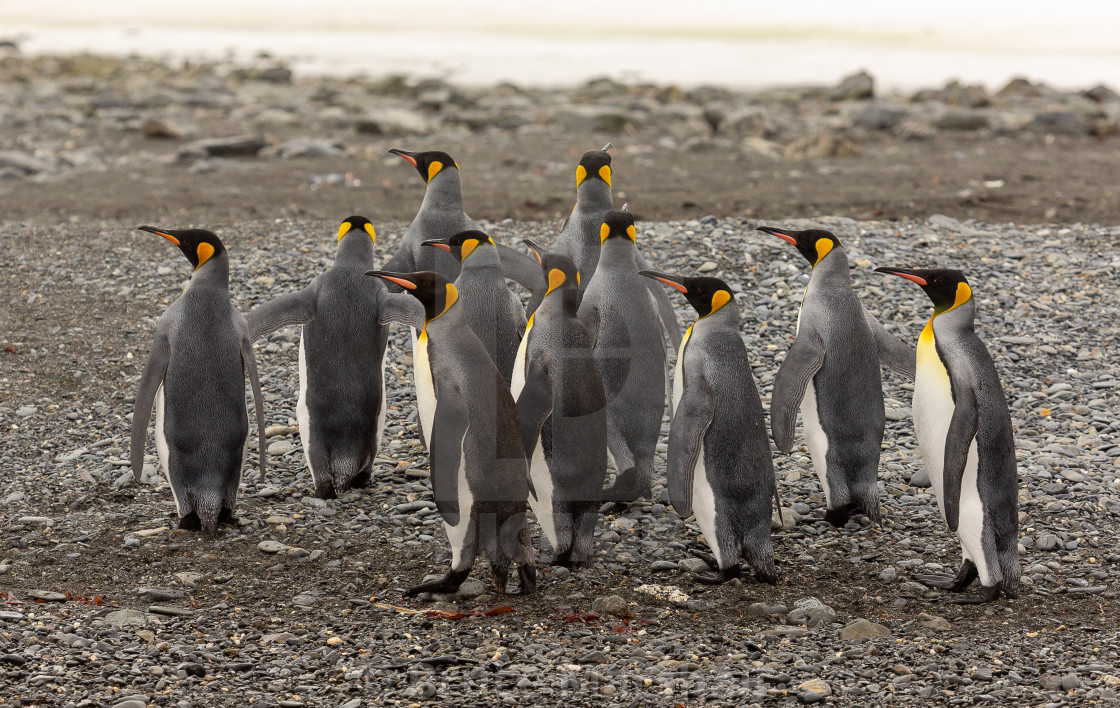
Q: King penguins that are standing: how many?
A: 11